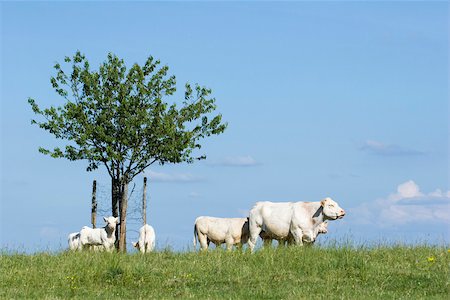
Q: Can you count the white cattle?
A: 6